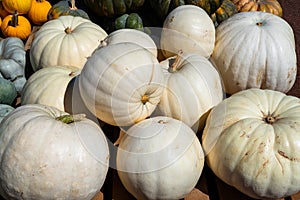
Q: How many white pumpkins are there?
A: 10